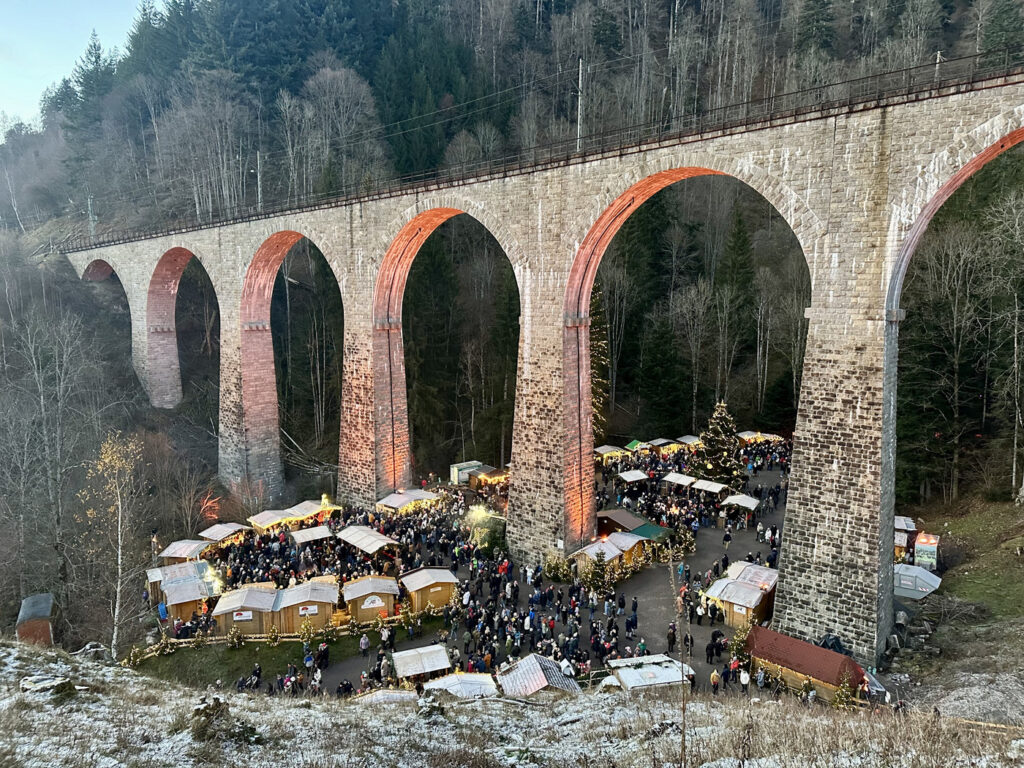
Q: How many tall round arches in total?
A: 6